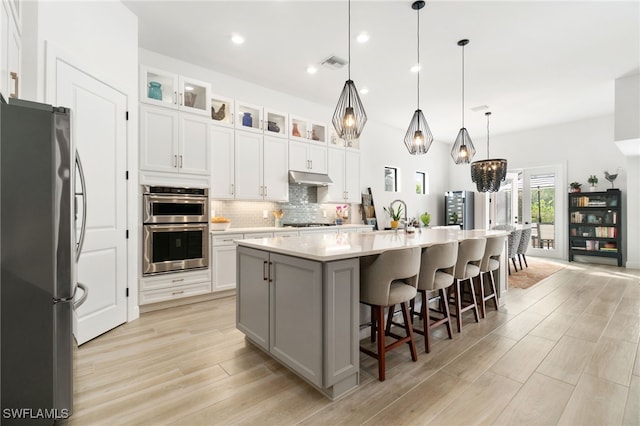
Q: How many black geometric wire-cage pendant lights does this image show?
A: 3